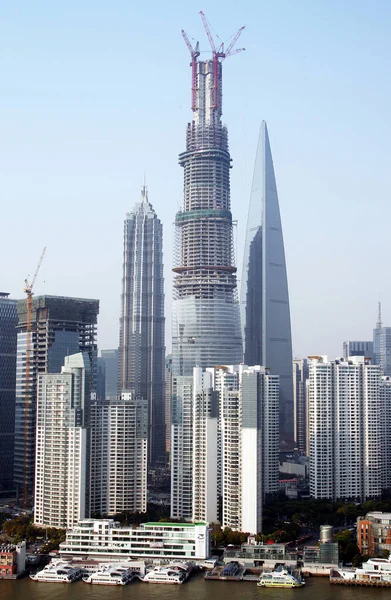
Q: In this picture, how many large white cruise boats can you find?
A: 3